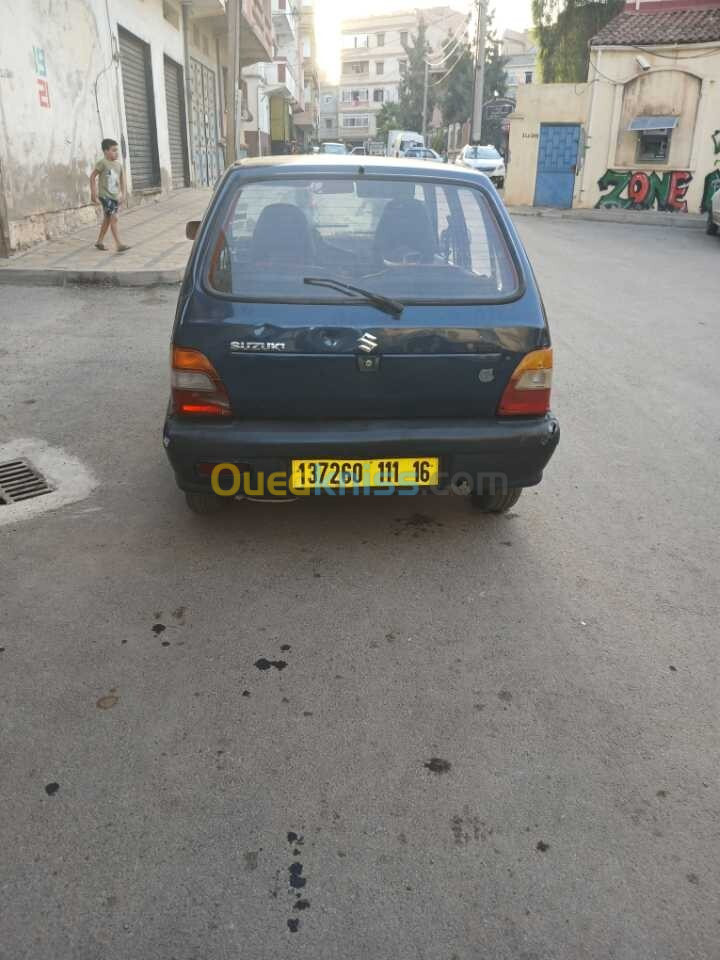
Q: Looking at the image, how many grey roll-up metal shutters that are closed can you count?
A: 2